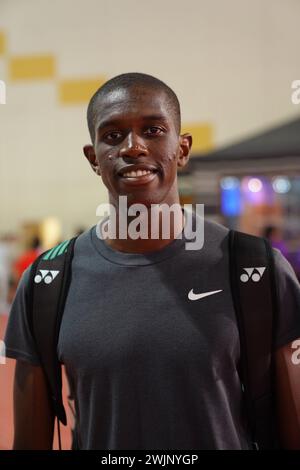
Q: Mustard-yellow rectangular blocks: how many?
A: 4